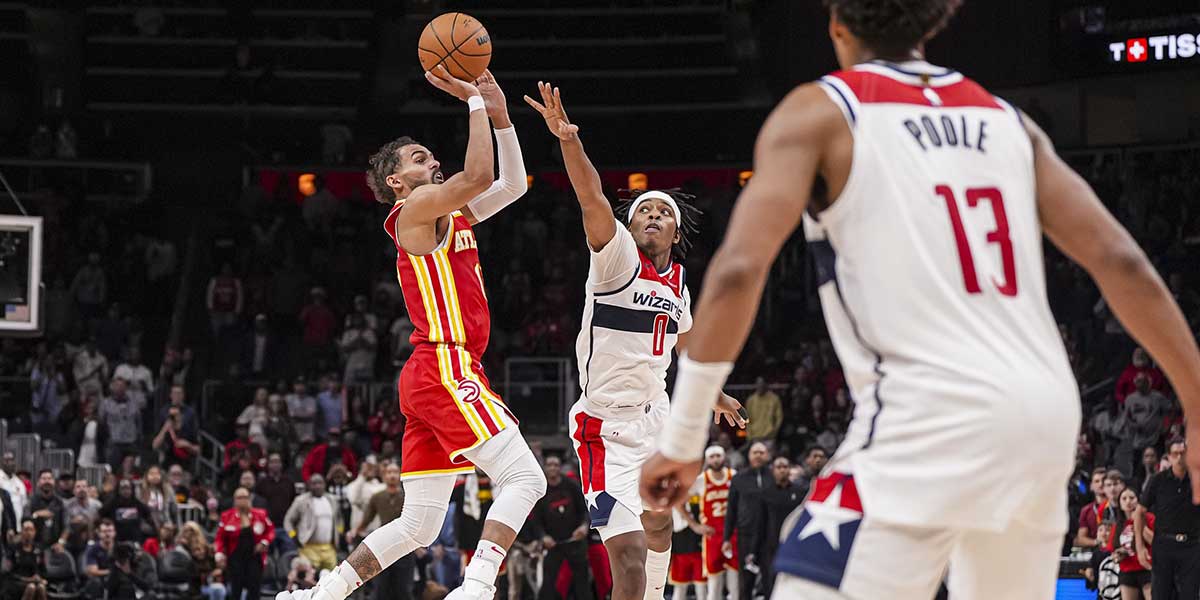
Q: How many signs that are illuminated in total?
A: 1